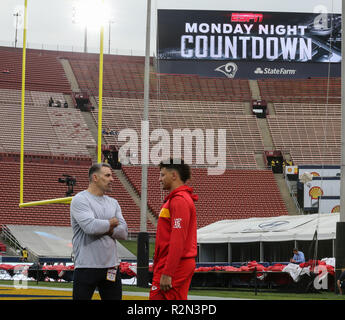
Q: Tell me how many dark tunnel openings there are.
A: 4